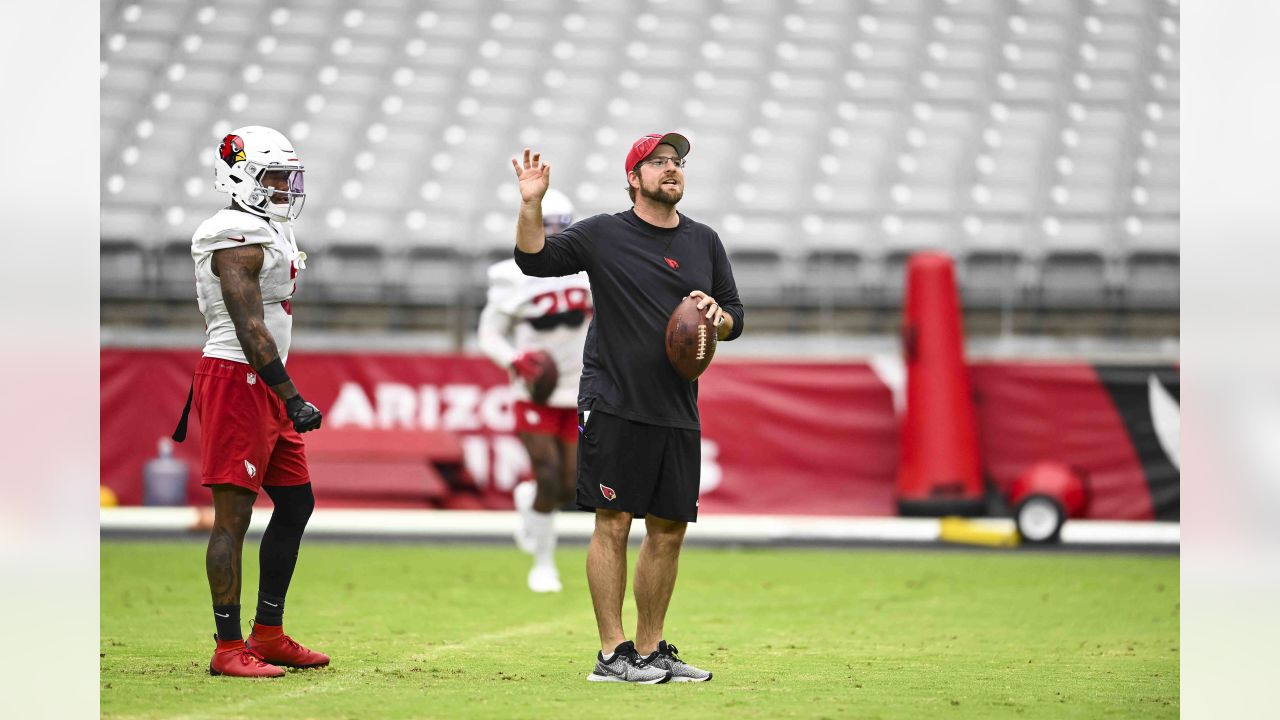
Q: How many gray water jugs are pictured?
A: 1